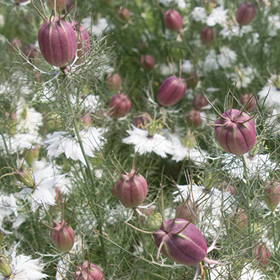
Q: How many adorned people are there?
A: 0